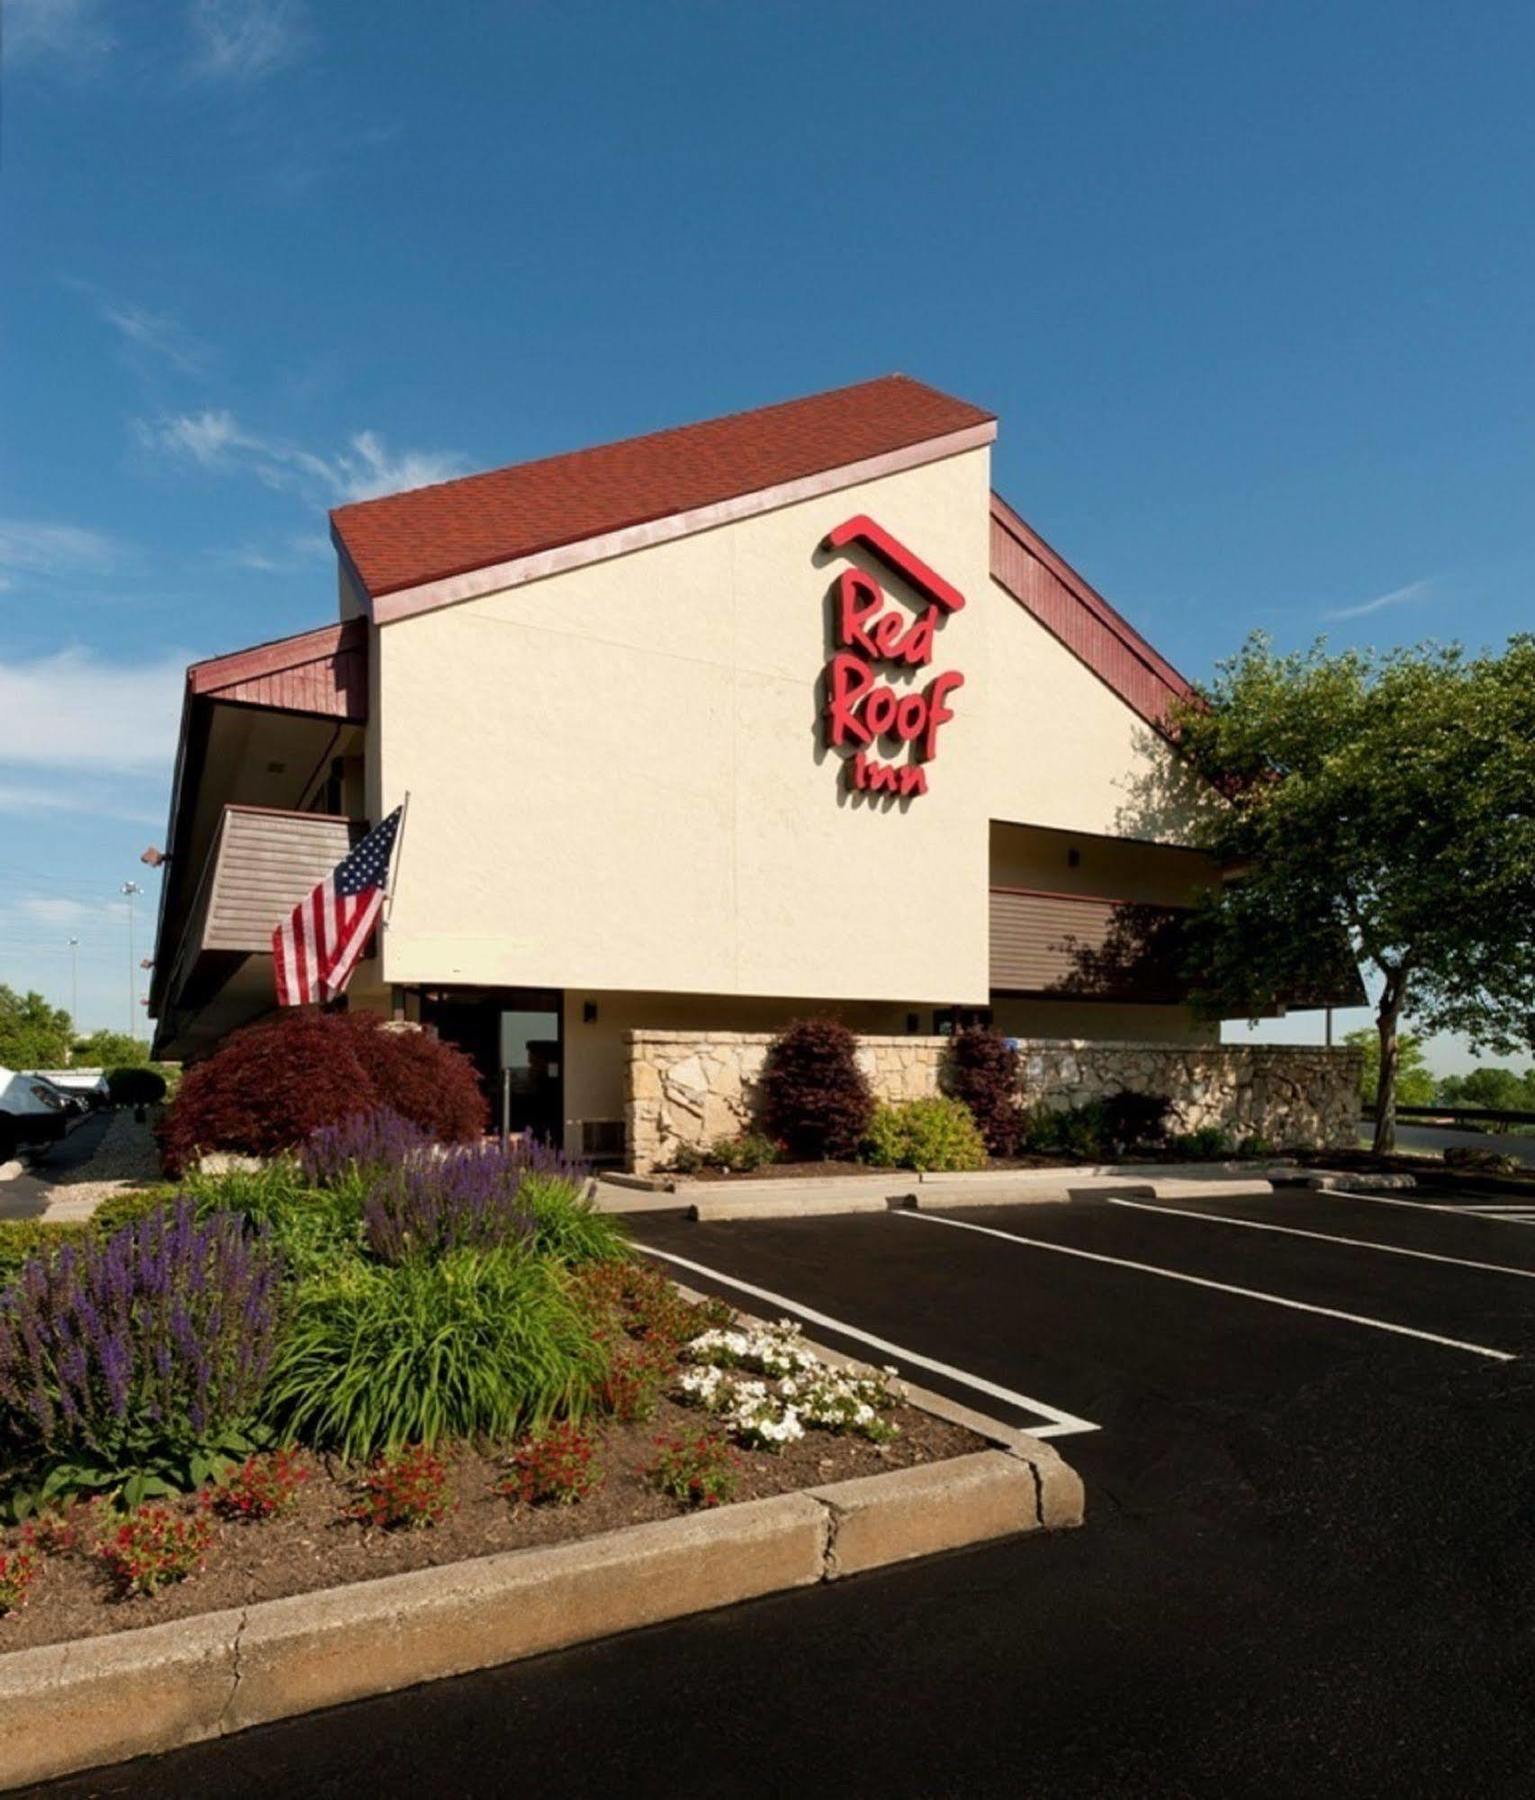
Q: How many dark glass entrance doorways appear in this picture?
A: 1